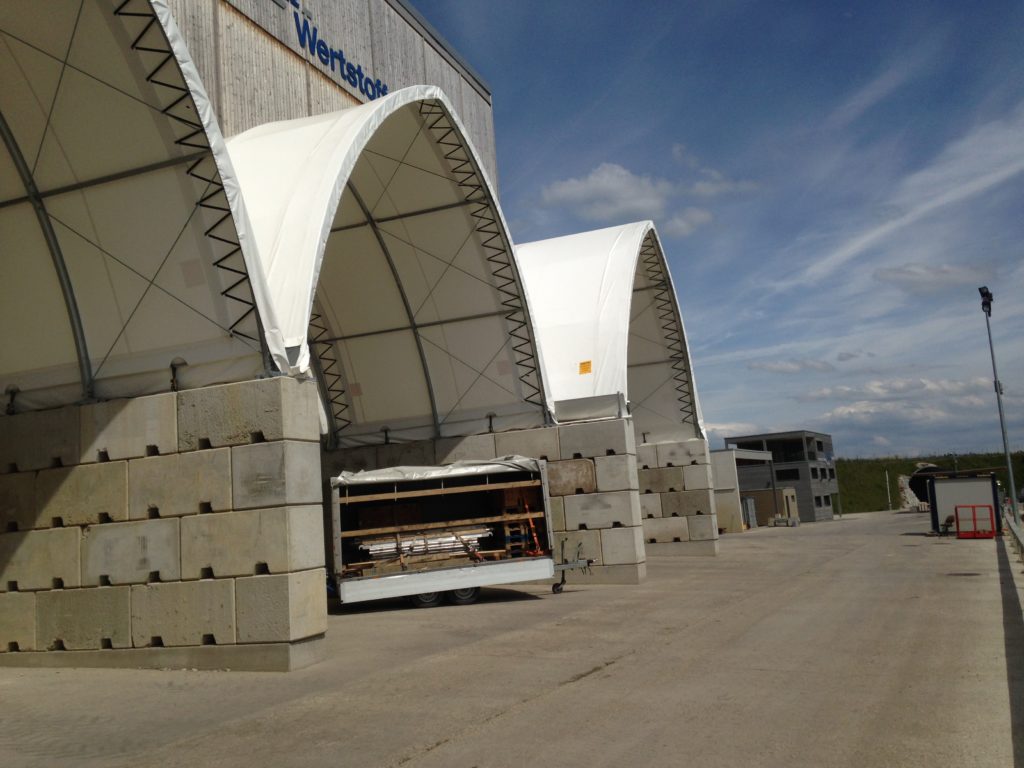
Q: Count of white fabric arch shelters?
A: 3